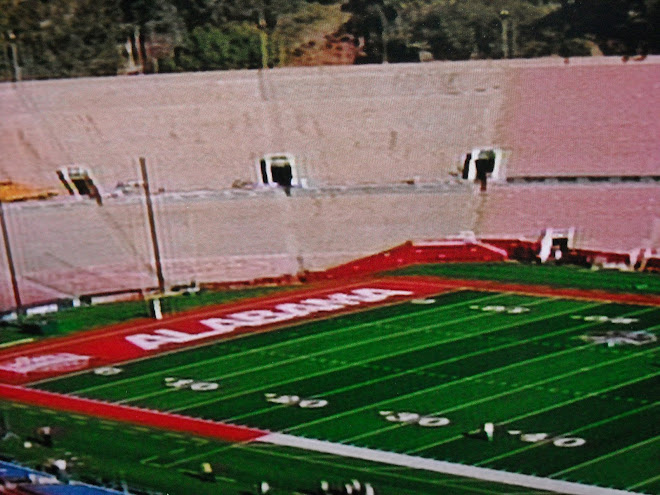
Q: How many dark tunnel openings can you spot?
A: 4